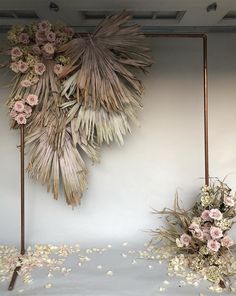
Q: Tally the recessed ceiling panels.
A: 3